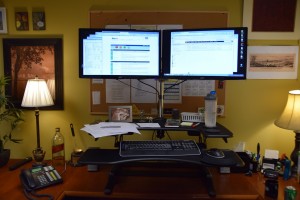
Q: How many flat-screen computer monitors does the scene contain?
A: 2